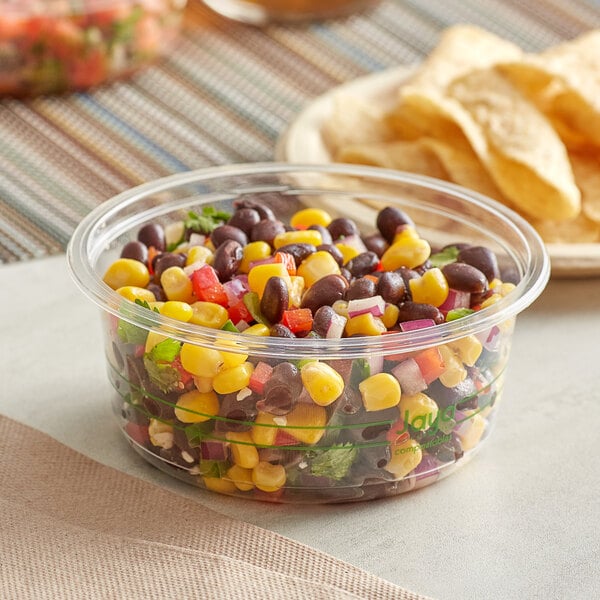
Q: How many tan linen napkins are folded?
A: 1